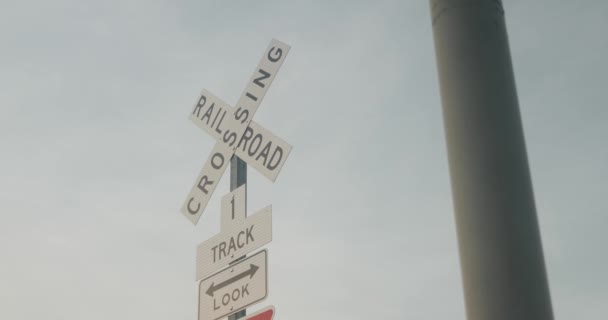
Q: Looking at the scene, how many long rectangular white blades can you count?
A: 2